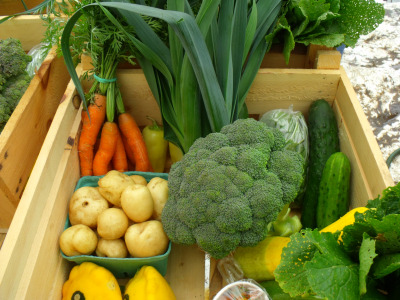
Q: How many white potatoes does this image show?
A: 9